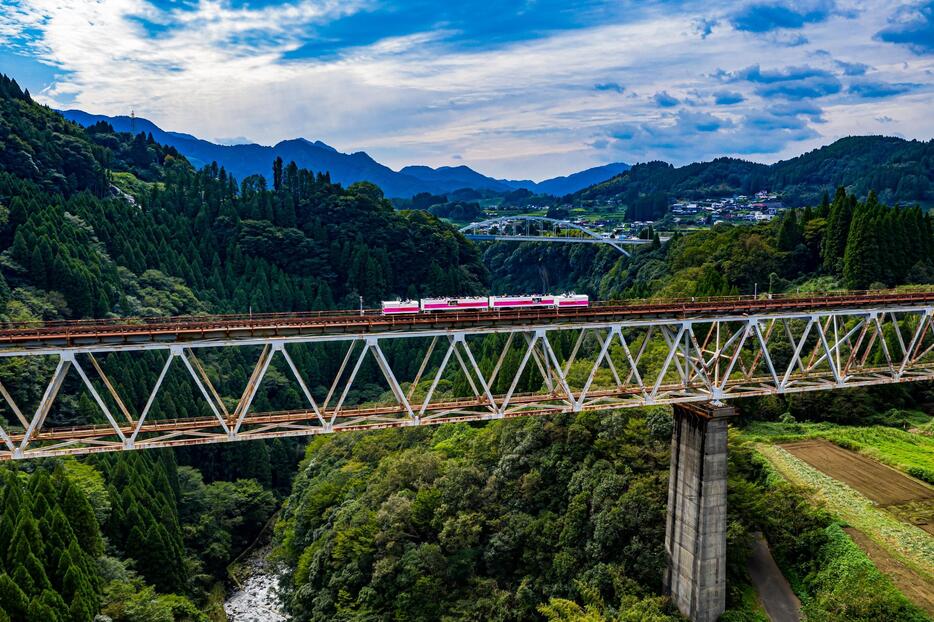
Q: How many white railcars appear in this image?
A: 4